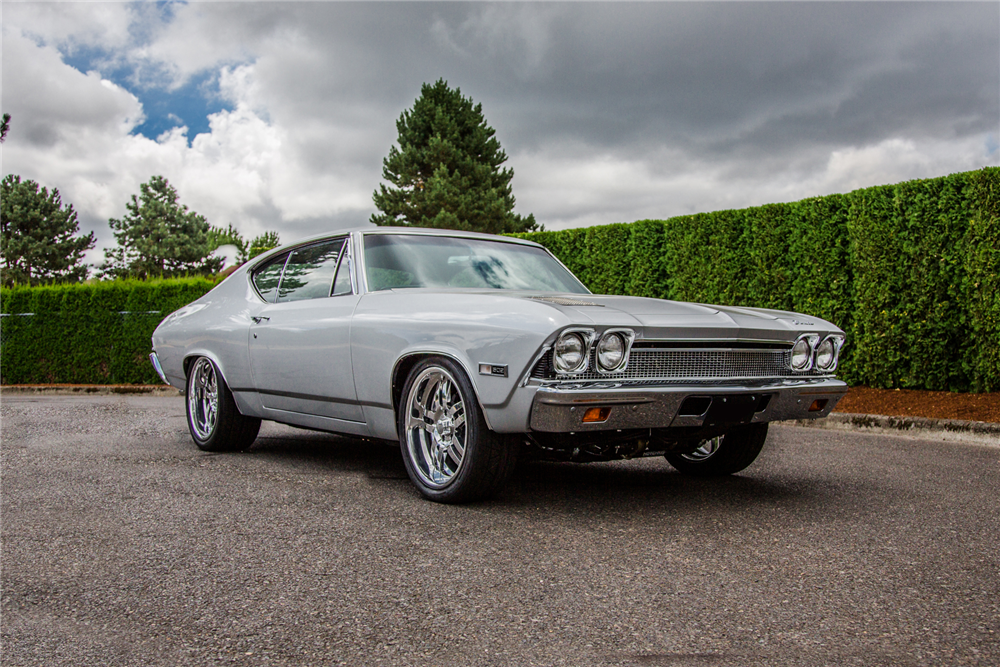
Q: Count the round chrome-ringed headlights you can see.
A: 4